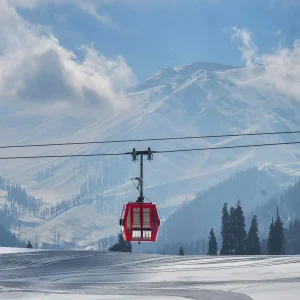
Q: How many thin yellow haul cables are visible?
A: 0